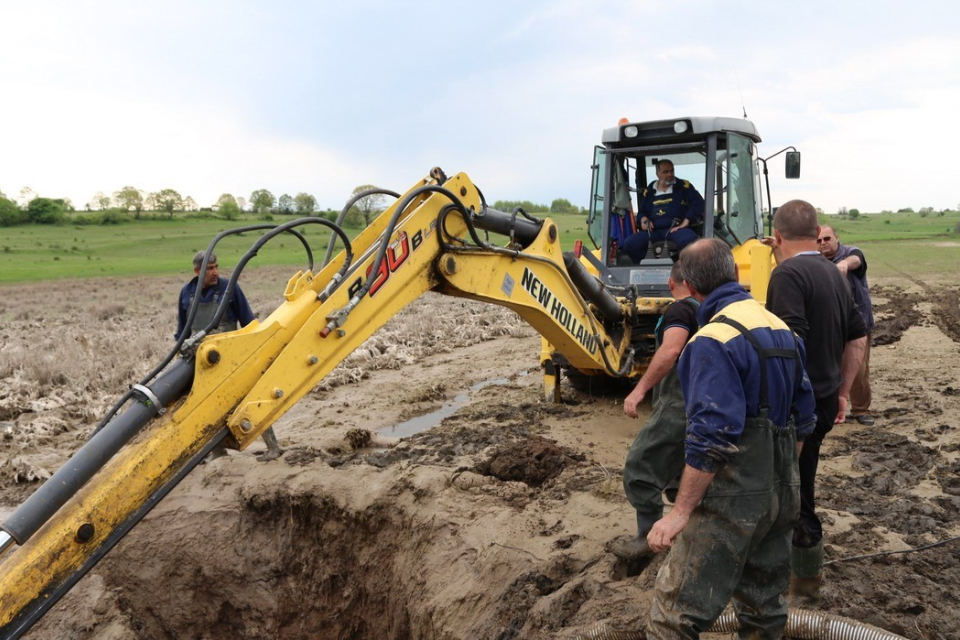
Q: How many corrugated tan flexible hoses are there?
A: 1